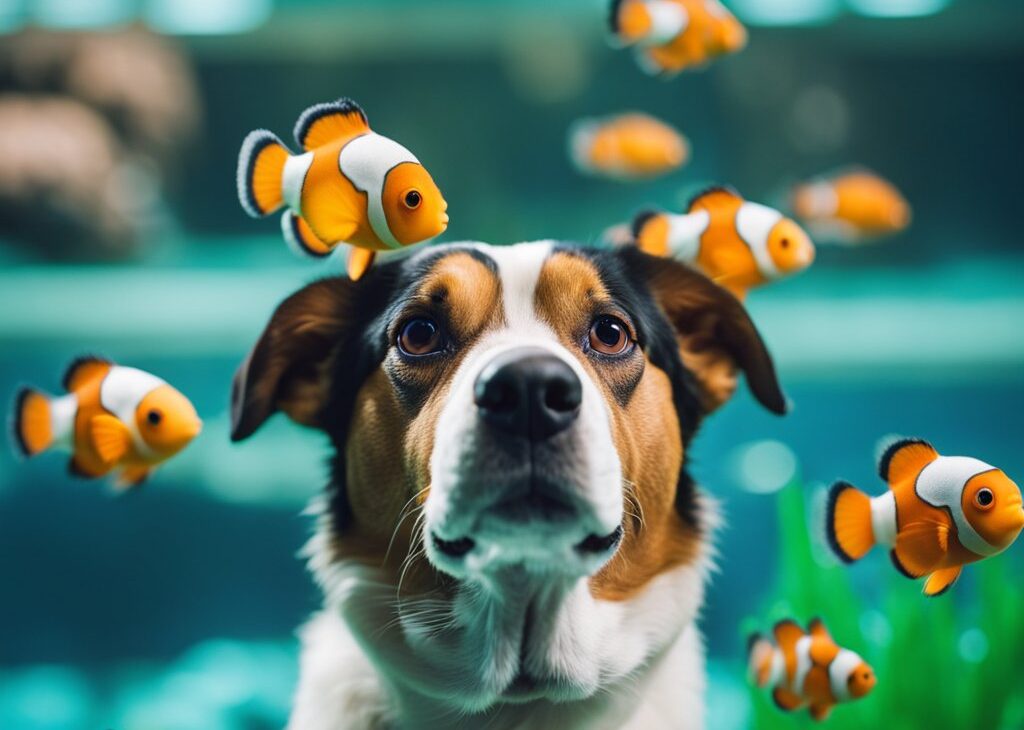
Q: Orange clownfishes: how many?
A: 8